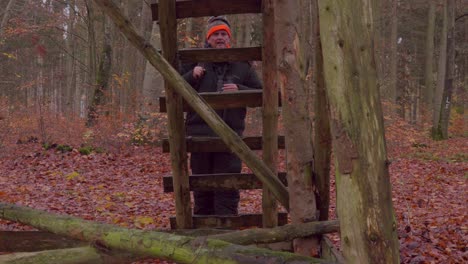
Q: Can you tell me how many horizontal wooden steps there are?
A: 6